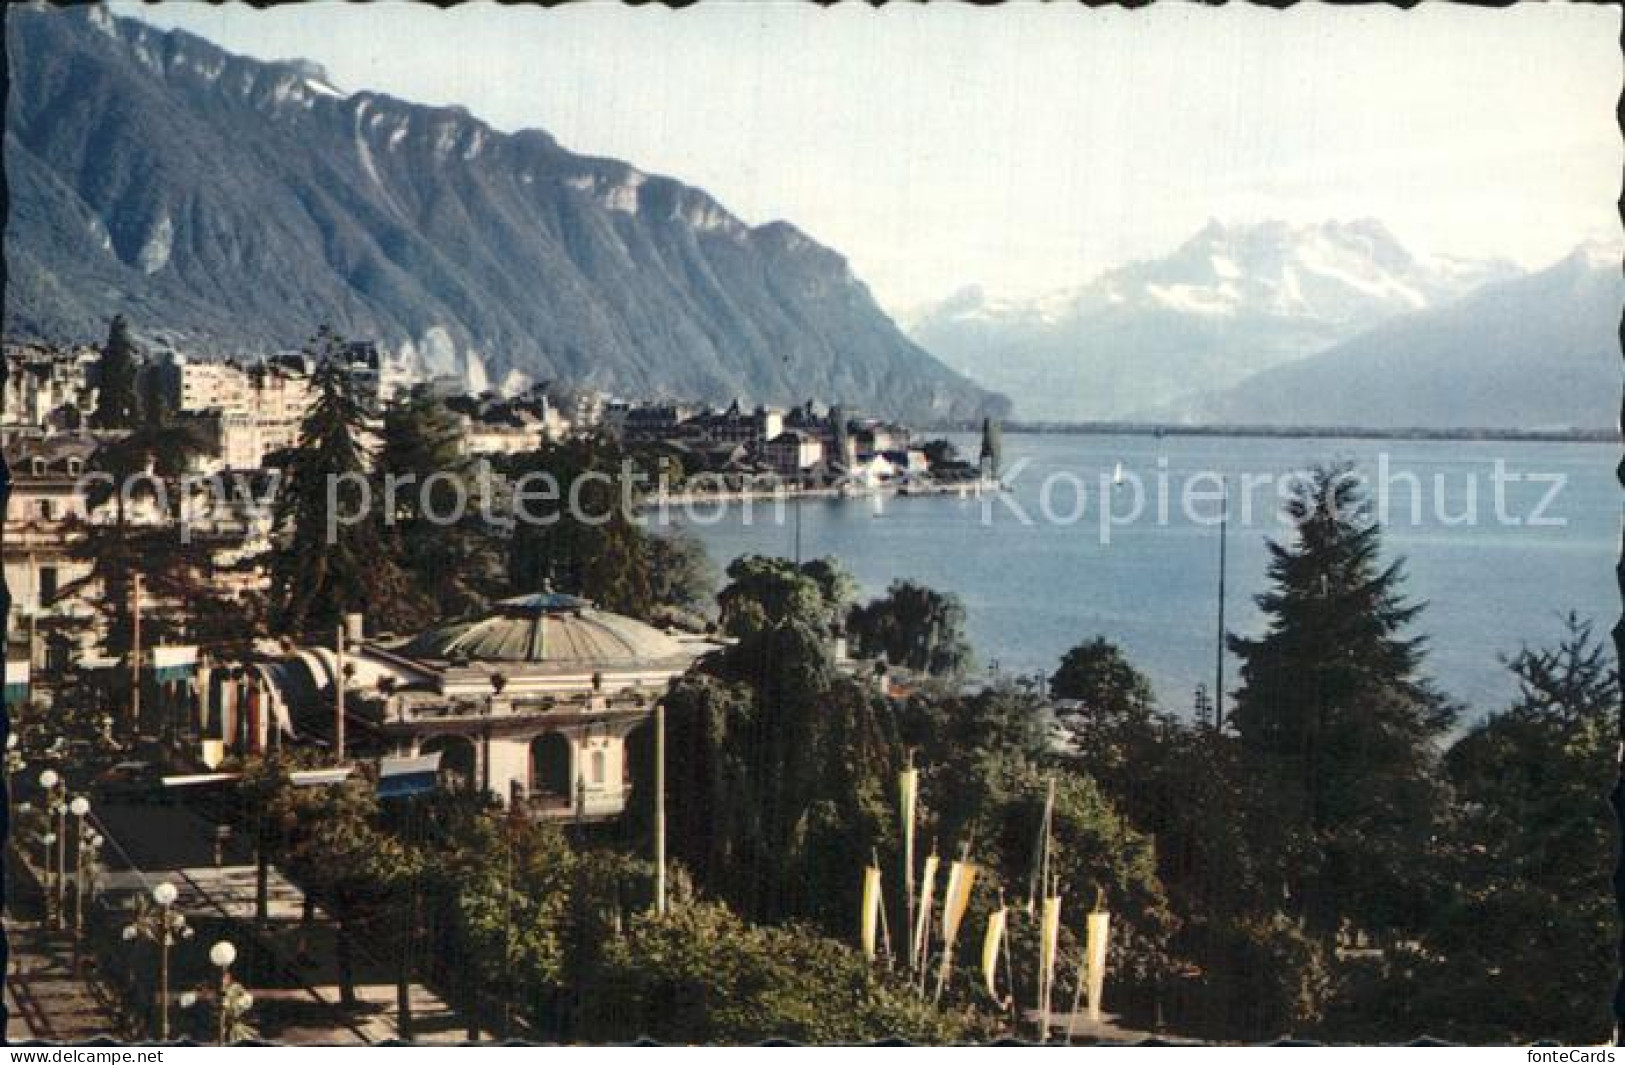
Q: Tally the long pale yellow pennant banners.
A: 7